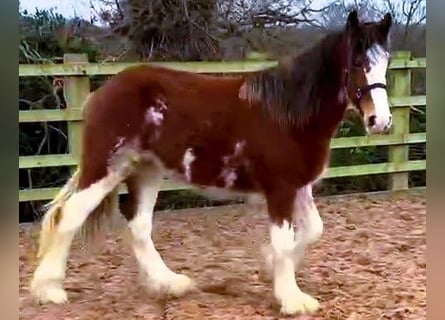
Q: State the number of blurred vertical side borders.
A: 2